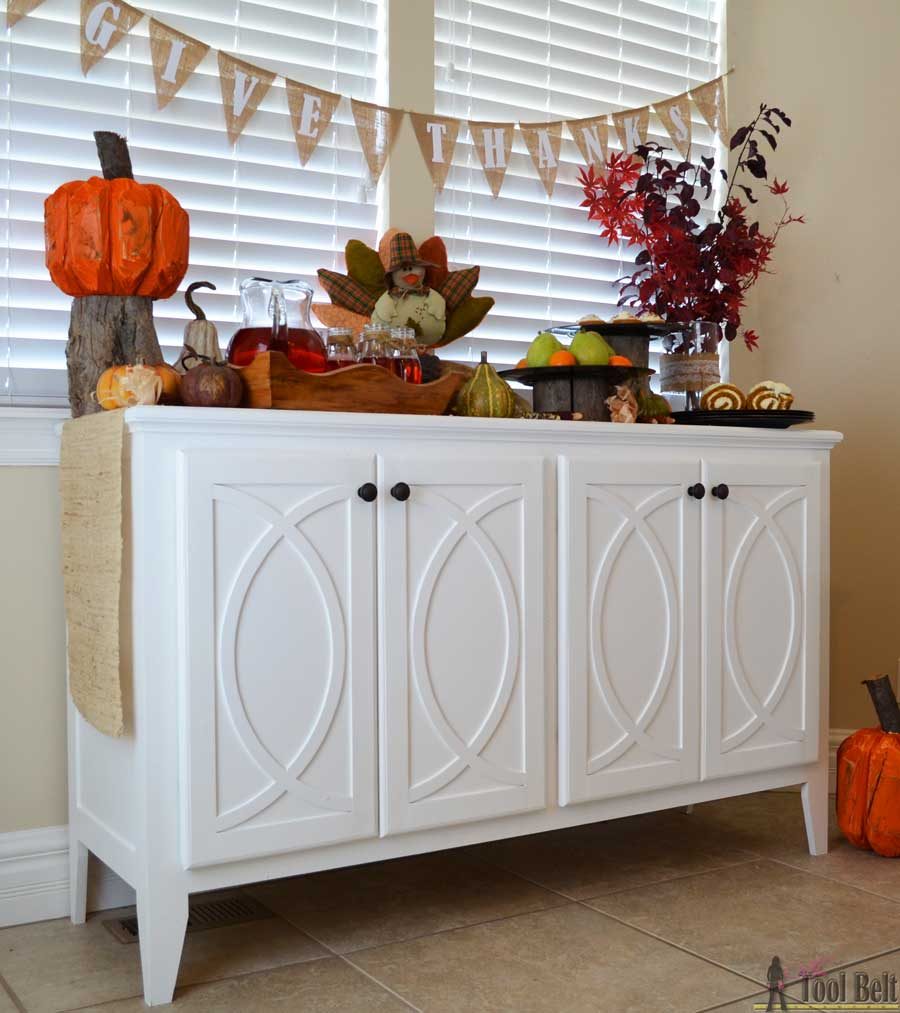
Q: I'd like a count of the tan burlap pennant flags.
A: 13